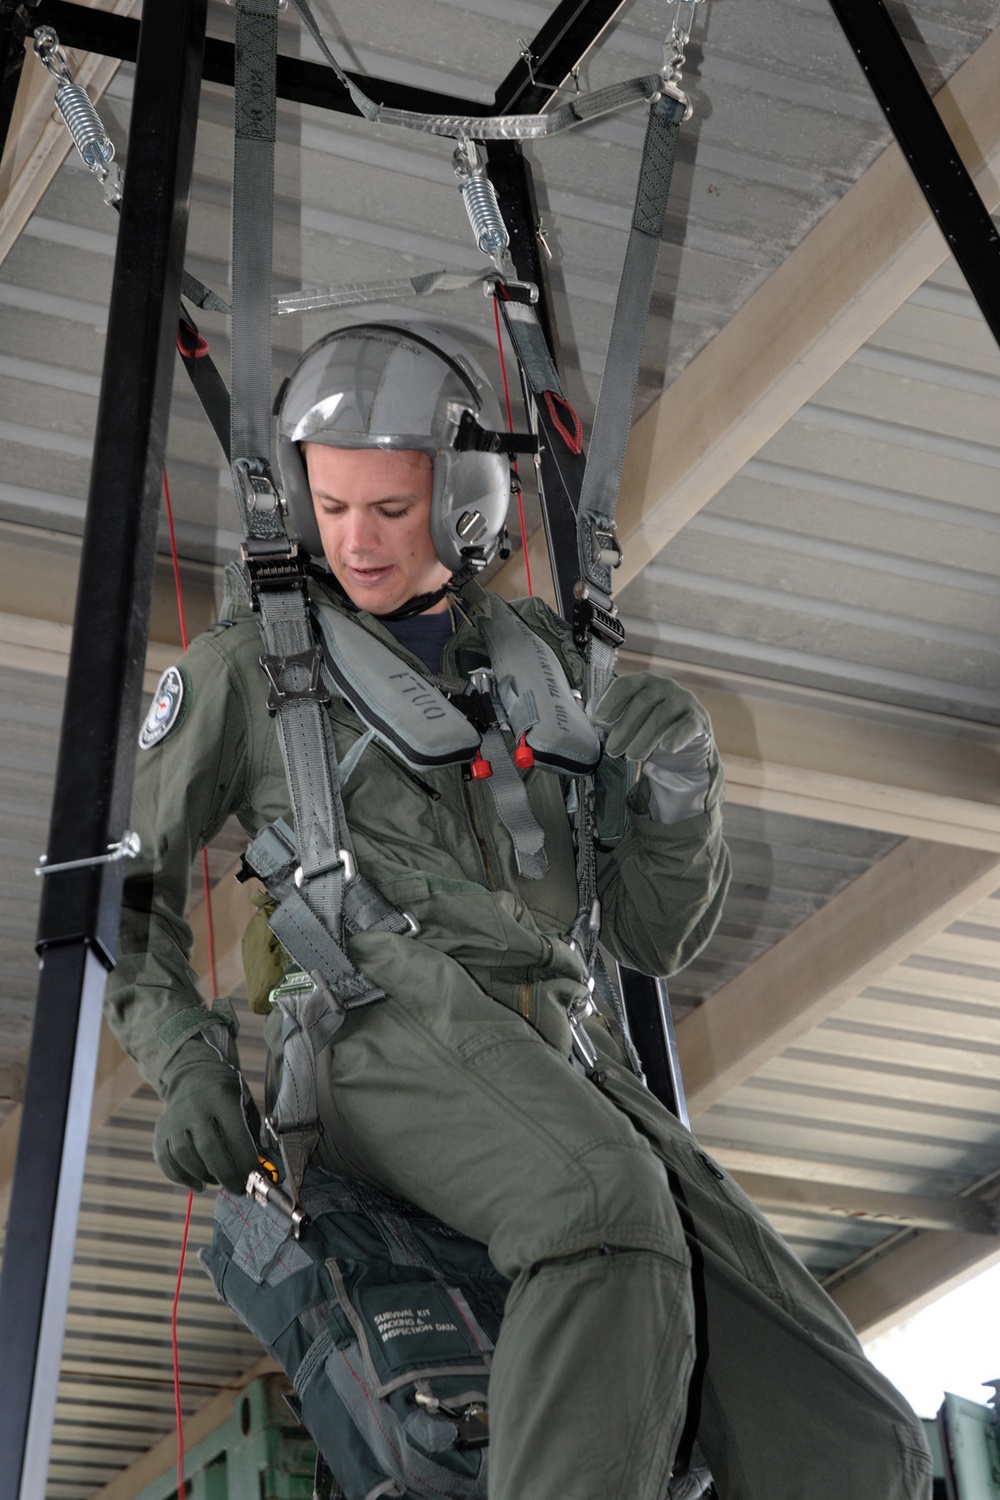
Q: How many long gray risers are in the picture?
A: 2